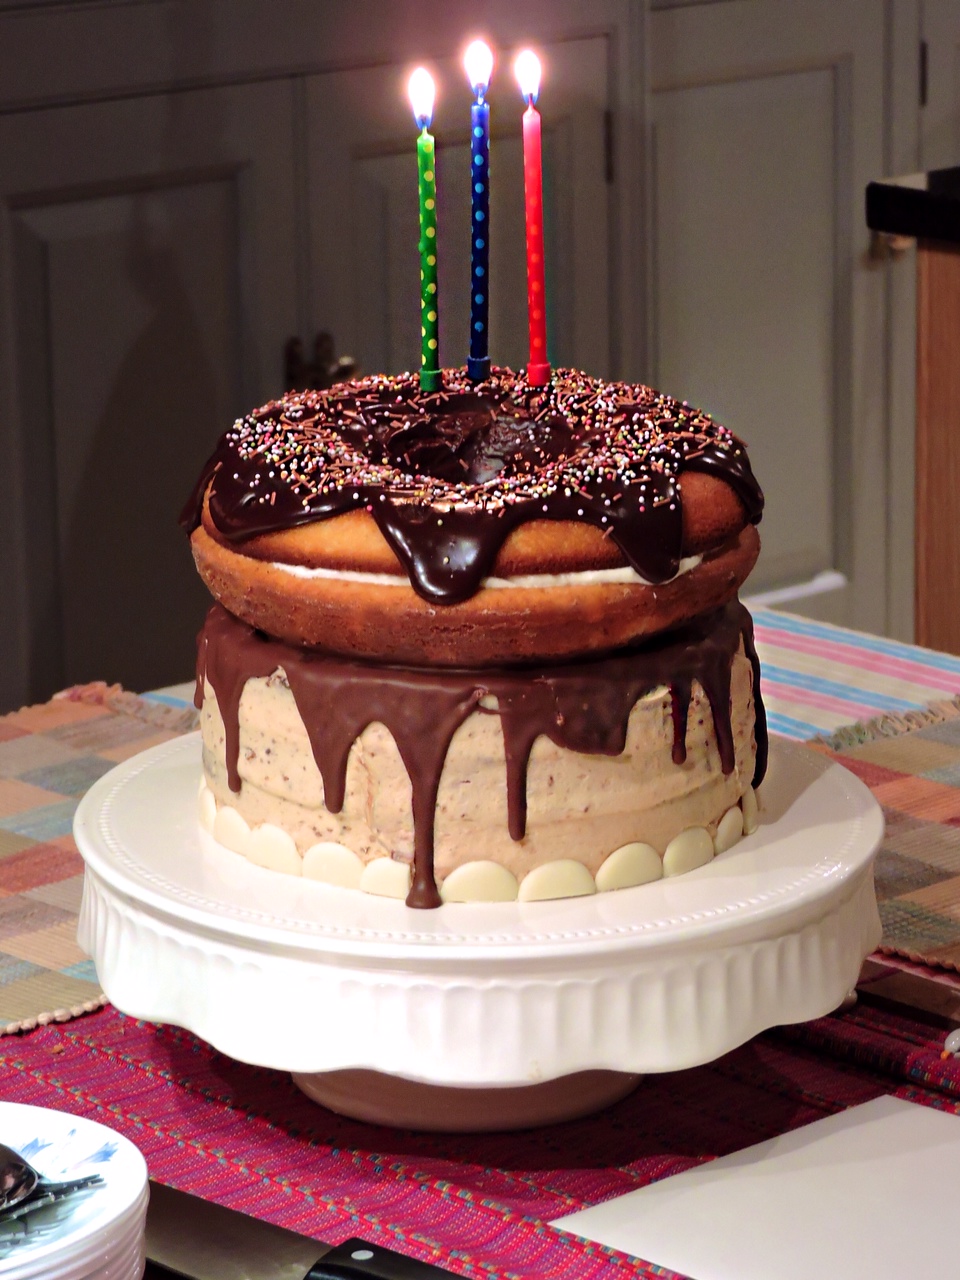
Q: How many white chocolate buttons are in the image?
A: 12